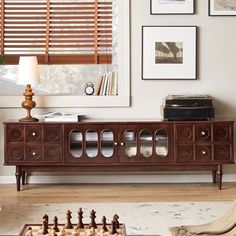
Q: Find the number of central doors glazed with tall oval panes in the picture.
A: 2